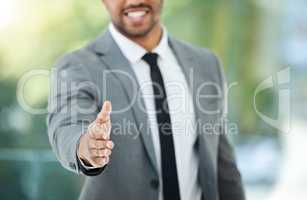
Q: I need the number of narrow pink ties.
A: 0